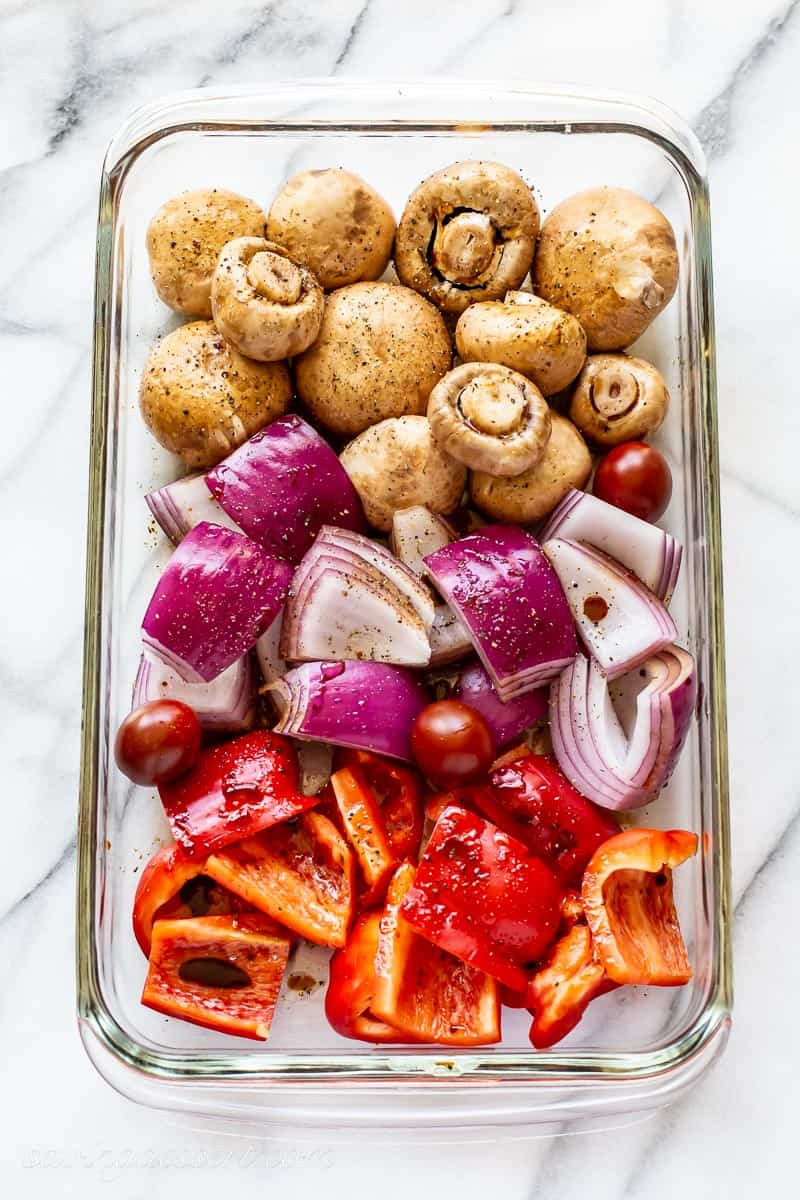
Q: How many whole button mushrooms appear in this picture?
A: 12